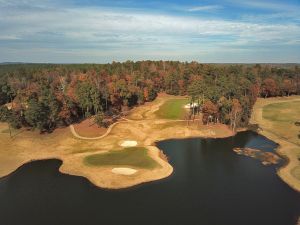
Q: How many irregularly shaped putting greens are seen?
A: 2